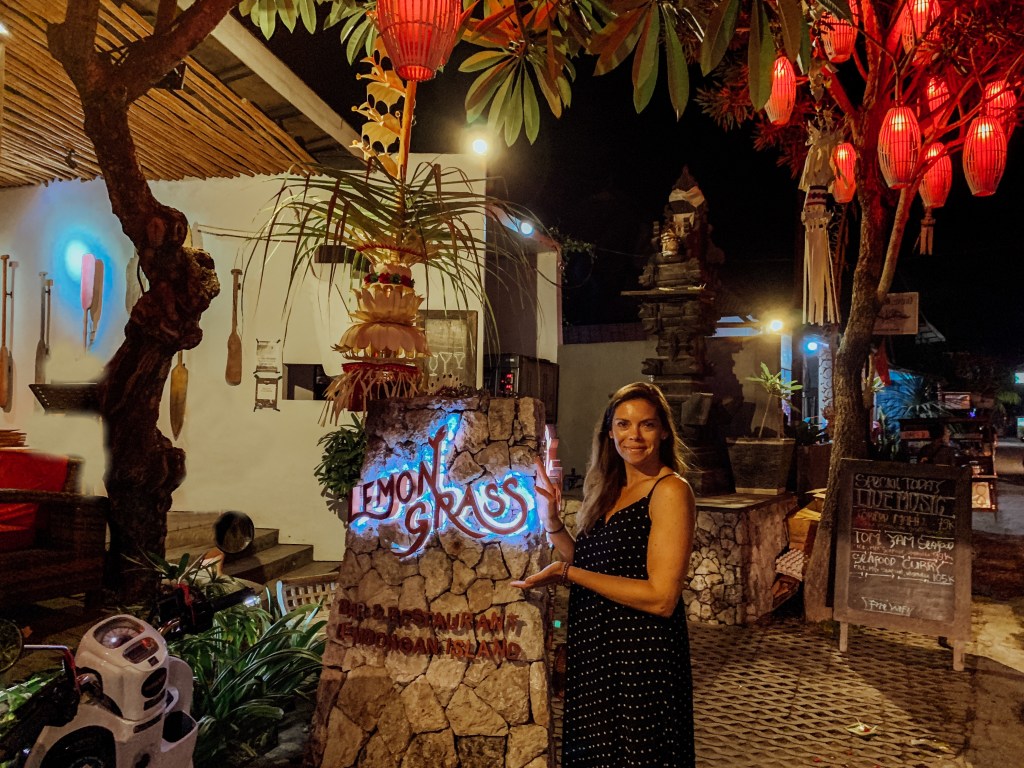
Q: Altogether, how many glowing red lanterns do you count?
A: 10